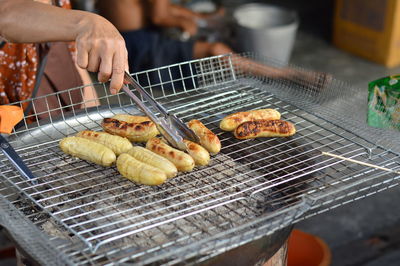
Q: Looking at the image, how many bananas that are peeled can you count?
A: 11